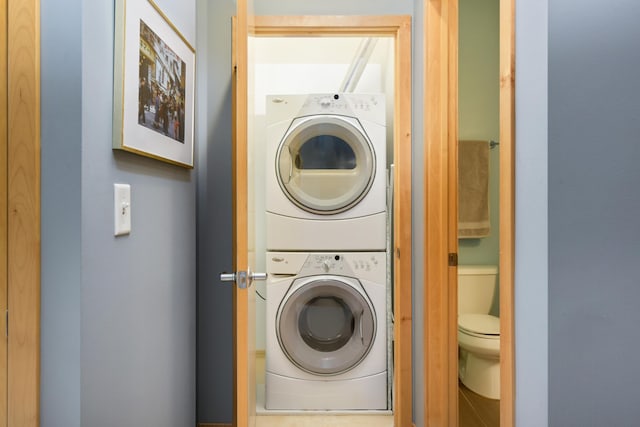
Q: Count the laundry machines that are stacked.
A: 2